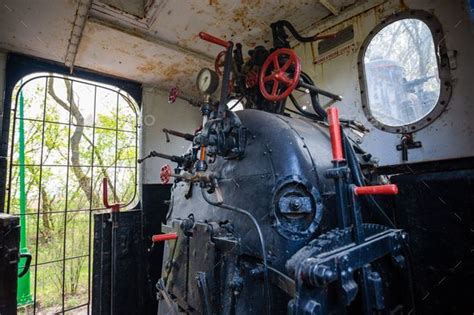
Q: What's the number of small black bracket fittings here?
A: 1